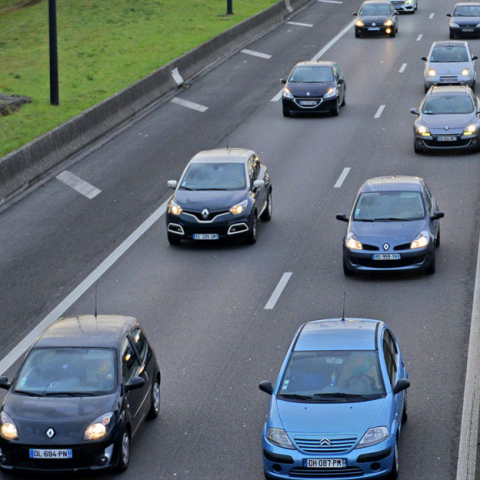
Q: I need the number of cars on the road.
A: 10